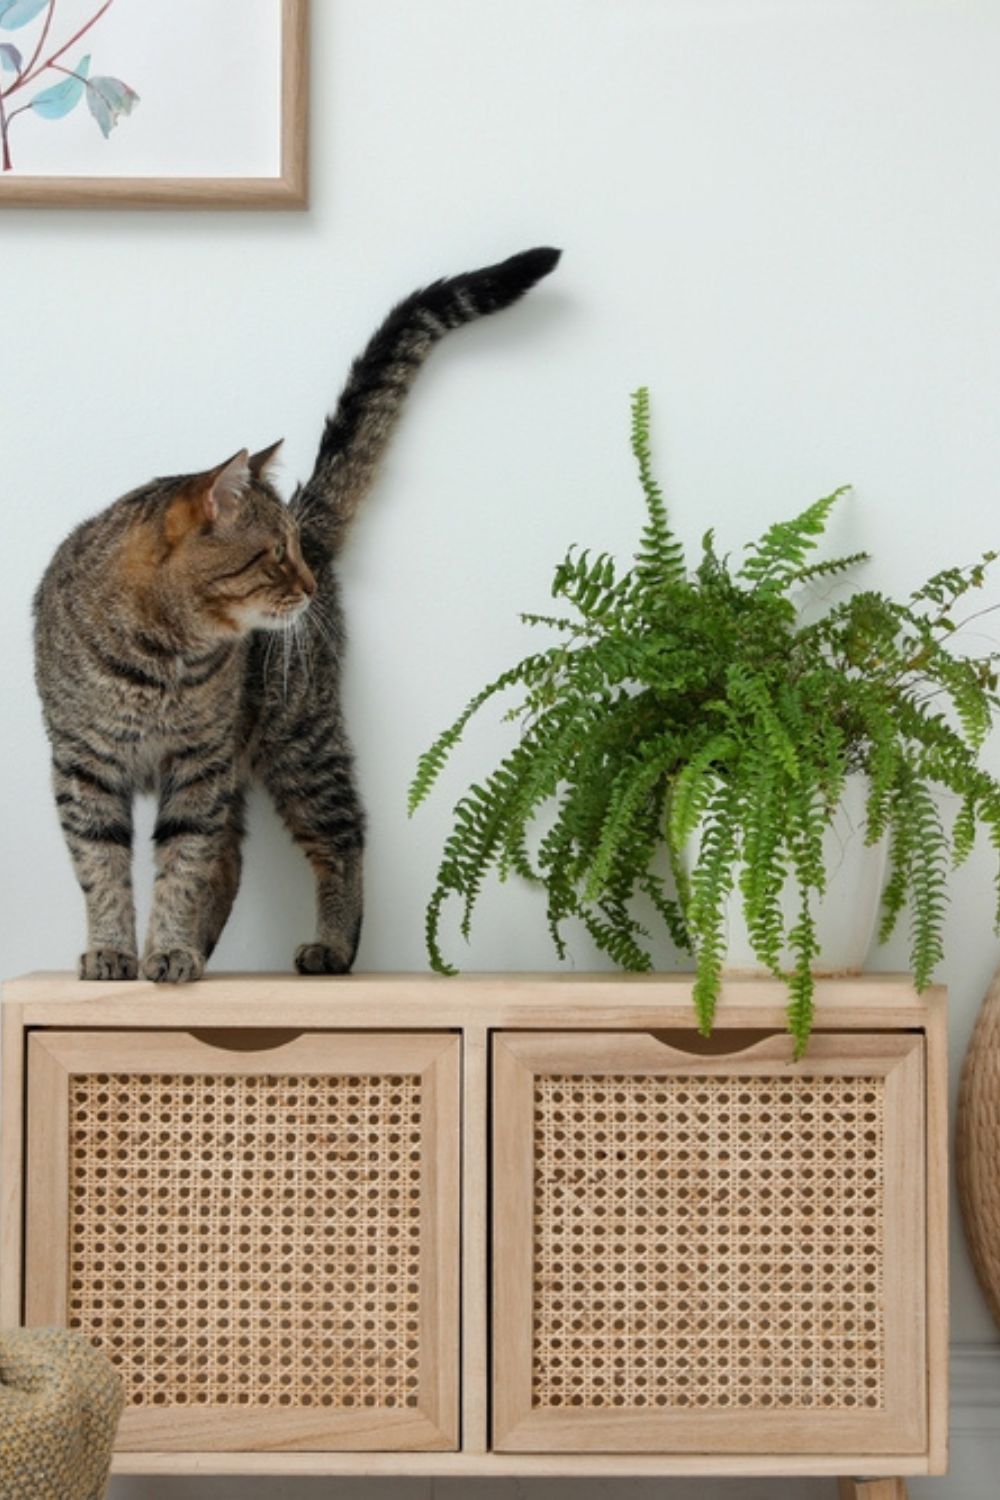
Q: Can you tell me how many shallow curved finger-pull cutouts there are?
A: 2